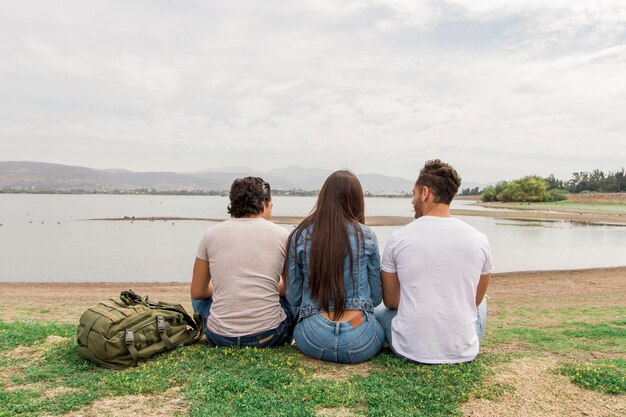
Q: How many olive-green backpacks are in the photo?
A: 1